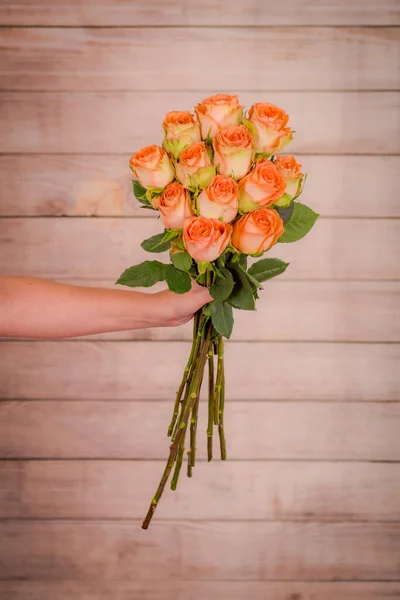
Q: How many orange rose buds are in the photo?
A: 12